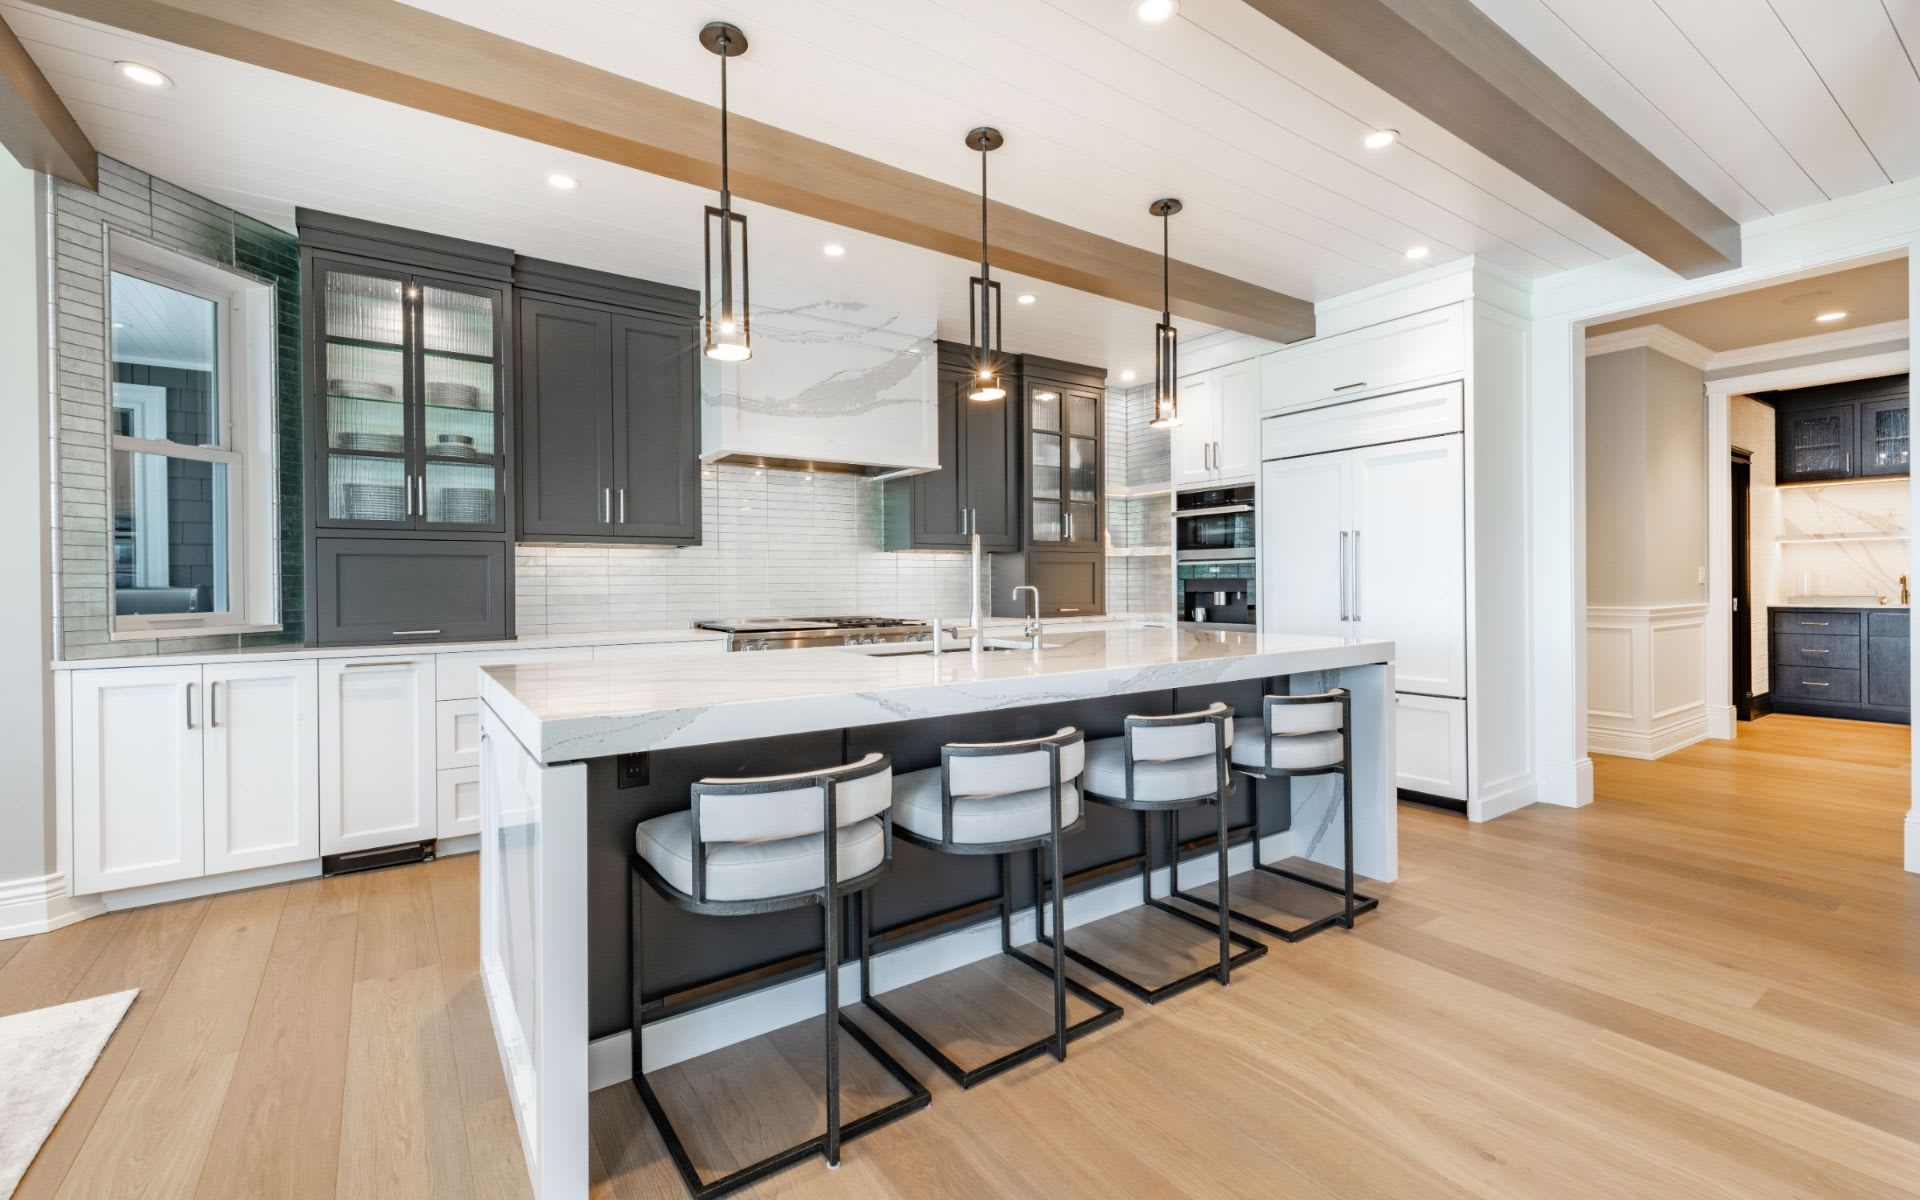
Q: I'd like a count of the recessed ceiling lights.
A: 9